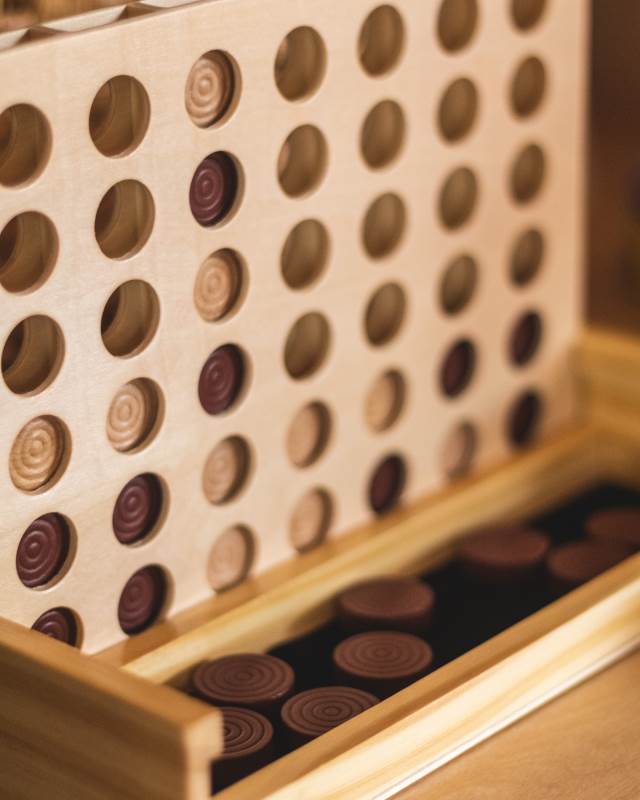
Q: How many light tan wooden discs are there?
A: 10